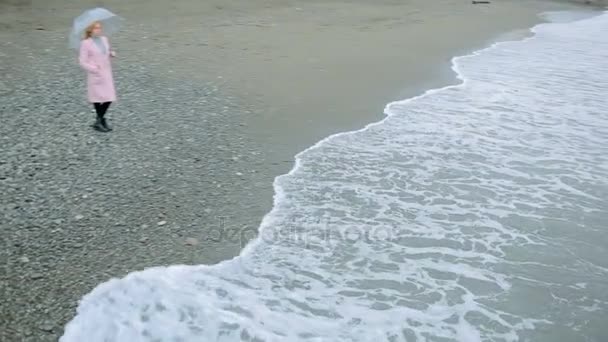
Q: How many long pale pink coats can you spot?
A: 1